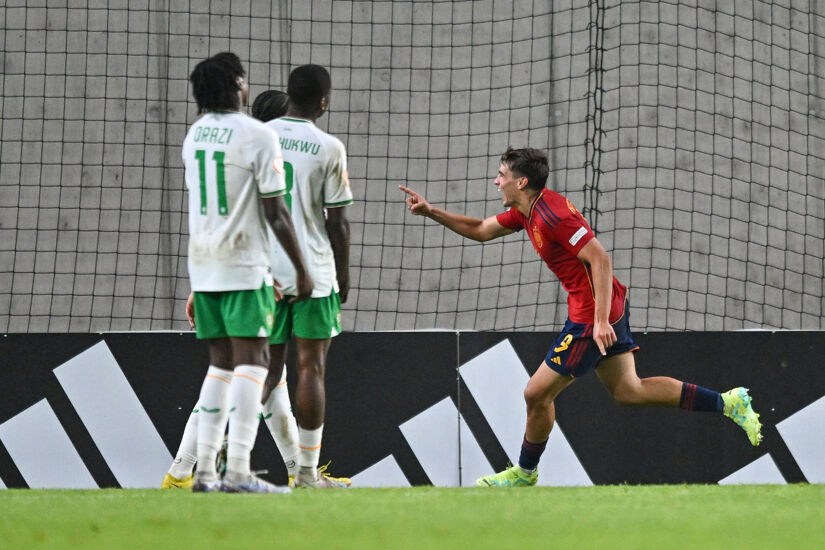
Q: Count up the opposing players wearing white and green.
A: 3